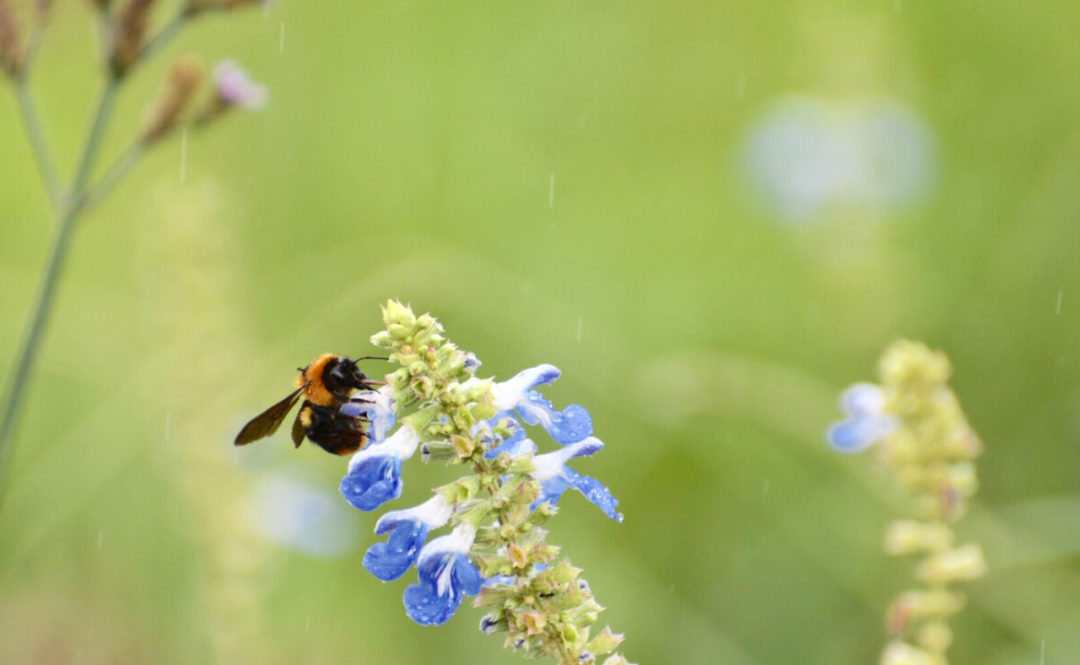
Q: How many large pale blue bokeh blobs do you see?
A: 2